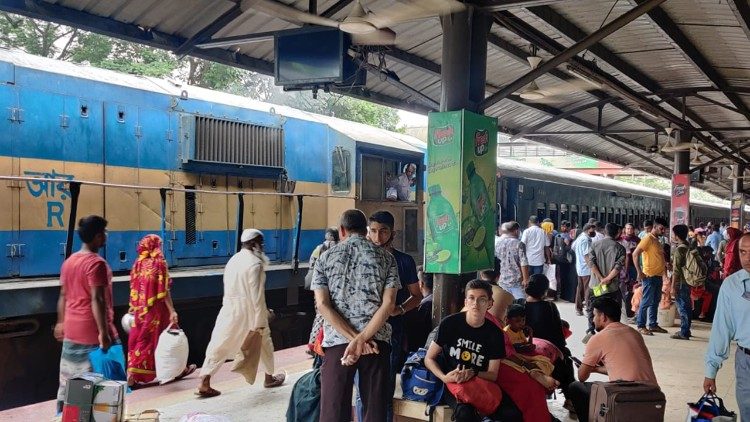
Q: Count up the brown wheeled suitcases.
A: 1